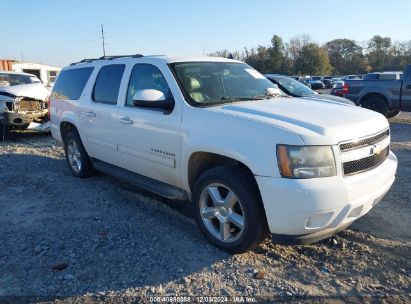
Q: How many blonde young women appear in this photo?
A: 0